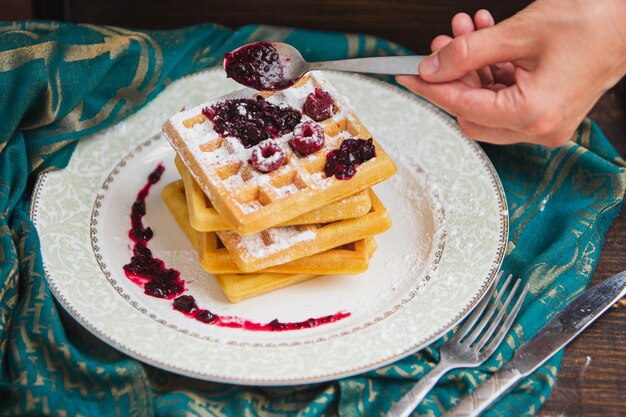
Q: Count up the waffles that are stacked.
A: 5